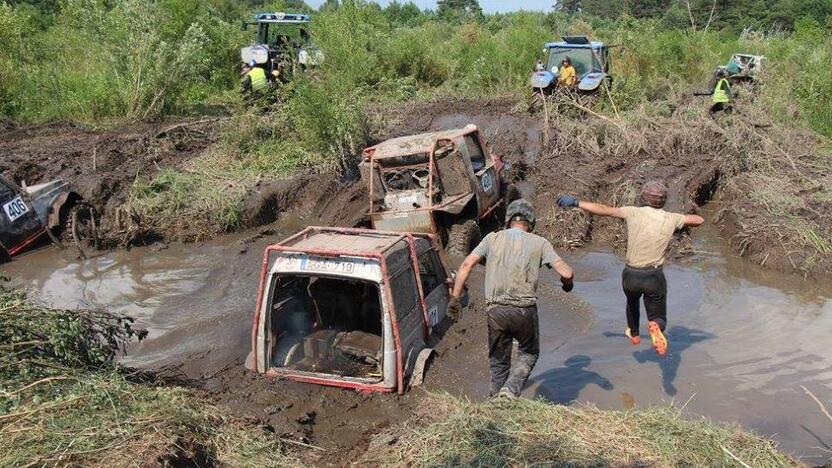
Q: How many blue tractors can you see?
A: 2